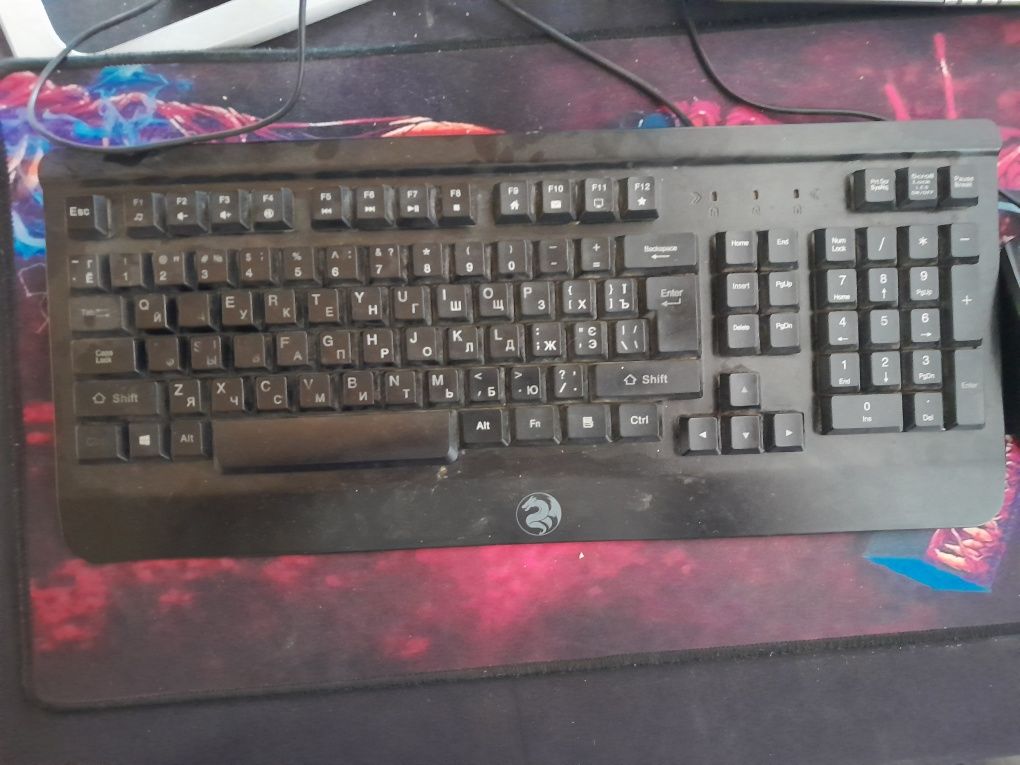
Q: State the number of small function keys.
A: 12